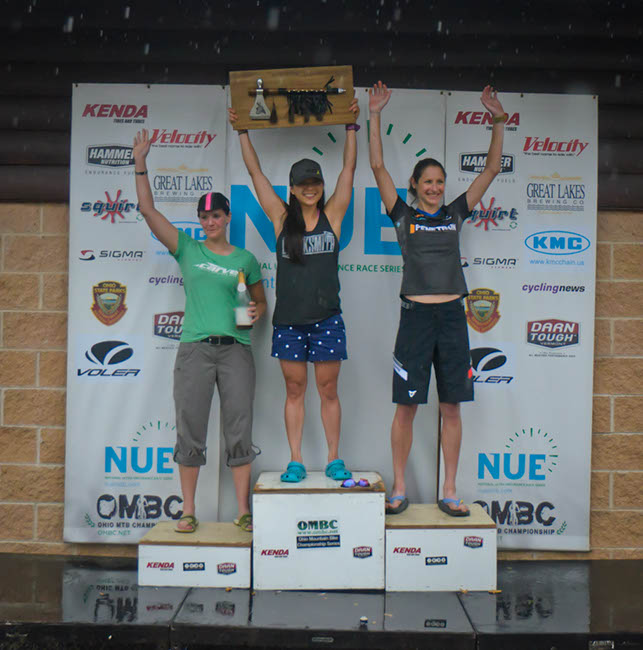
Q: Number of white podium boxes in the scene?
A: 3